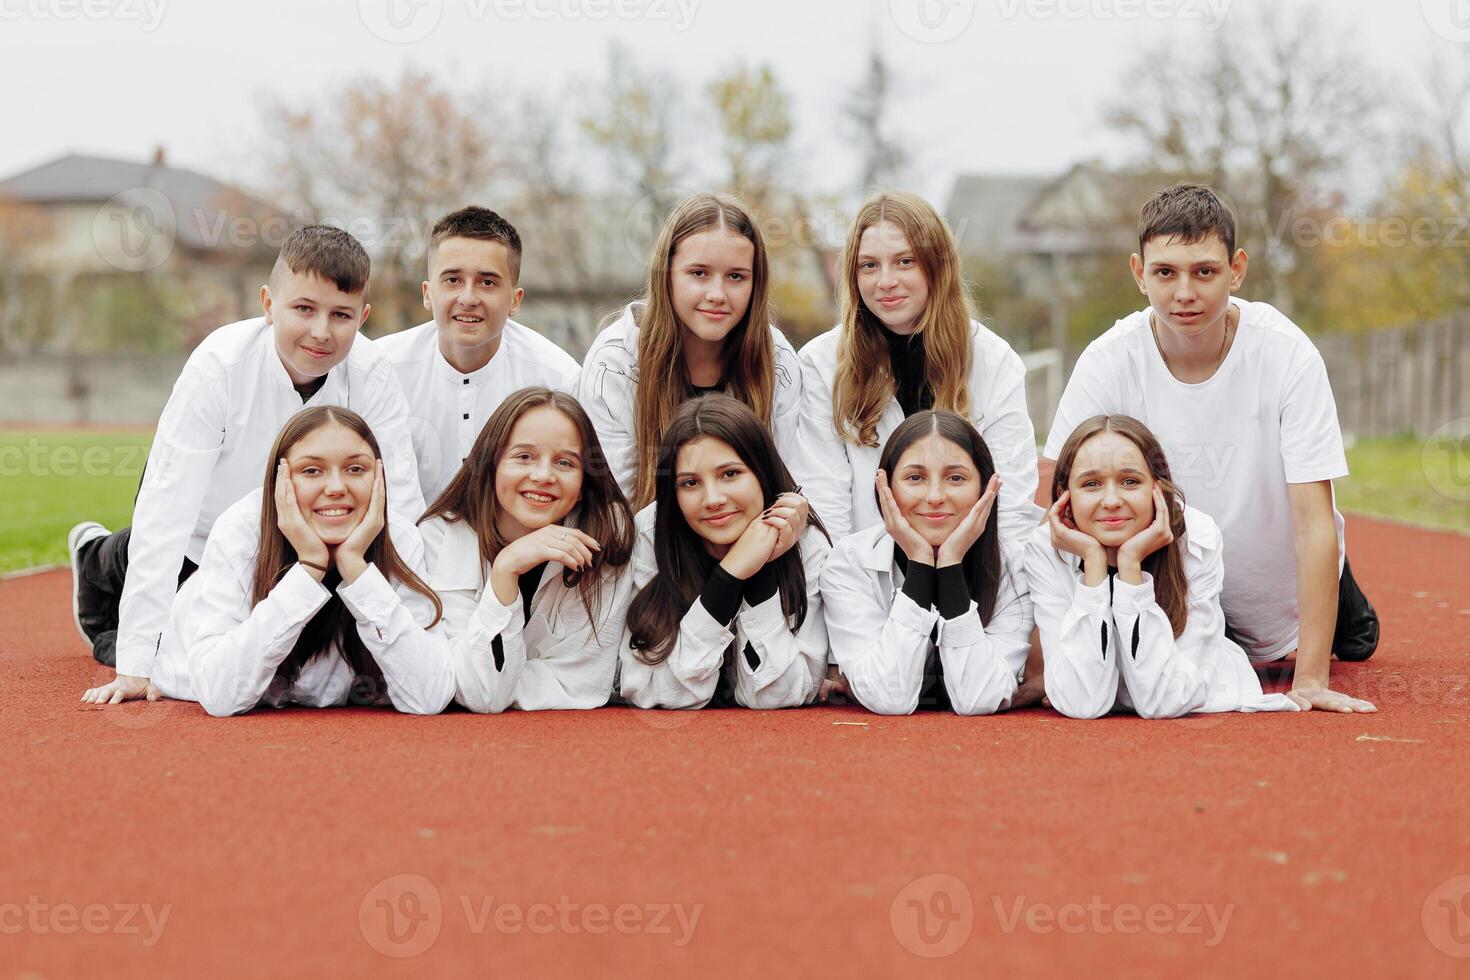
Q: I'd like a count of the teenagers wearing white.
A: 10